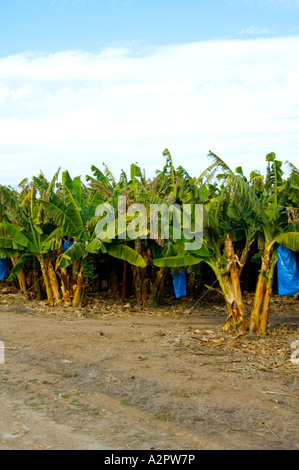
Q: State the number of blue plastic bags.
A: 4